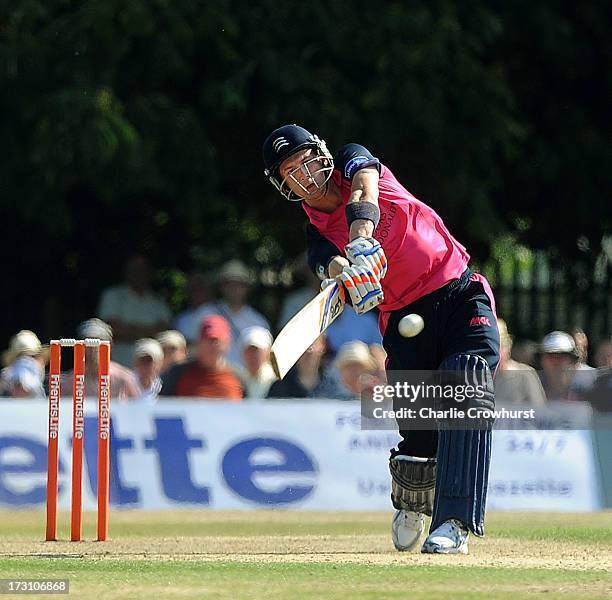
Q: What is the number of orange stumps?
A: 3